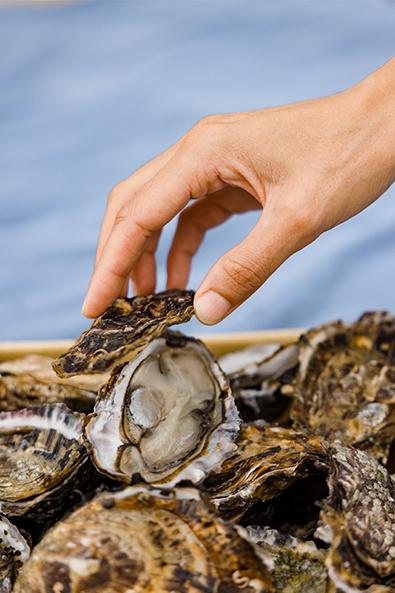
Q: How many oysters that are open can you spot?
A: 1